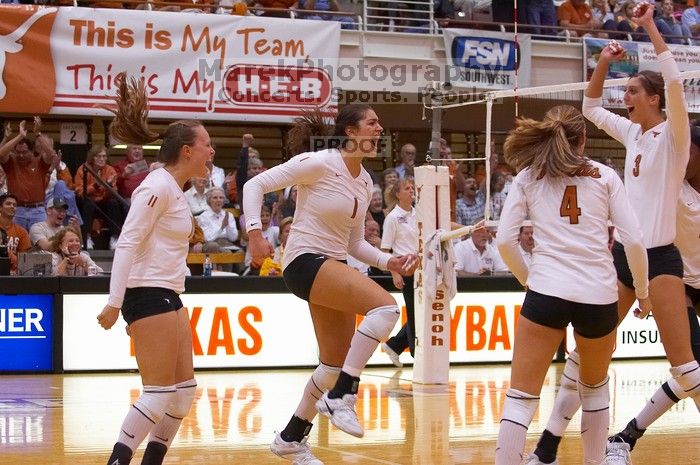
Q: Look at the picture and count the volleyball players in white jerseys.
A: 5